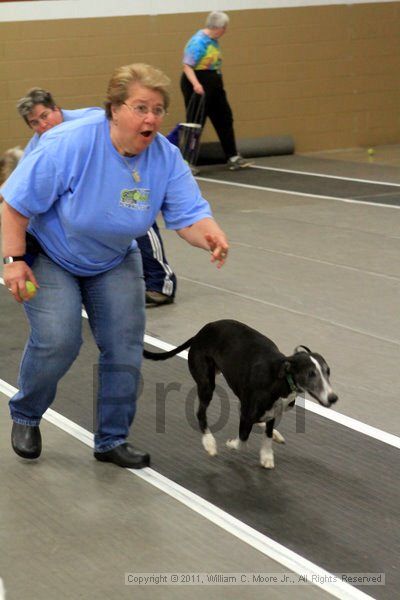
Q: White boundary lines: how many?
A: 4